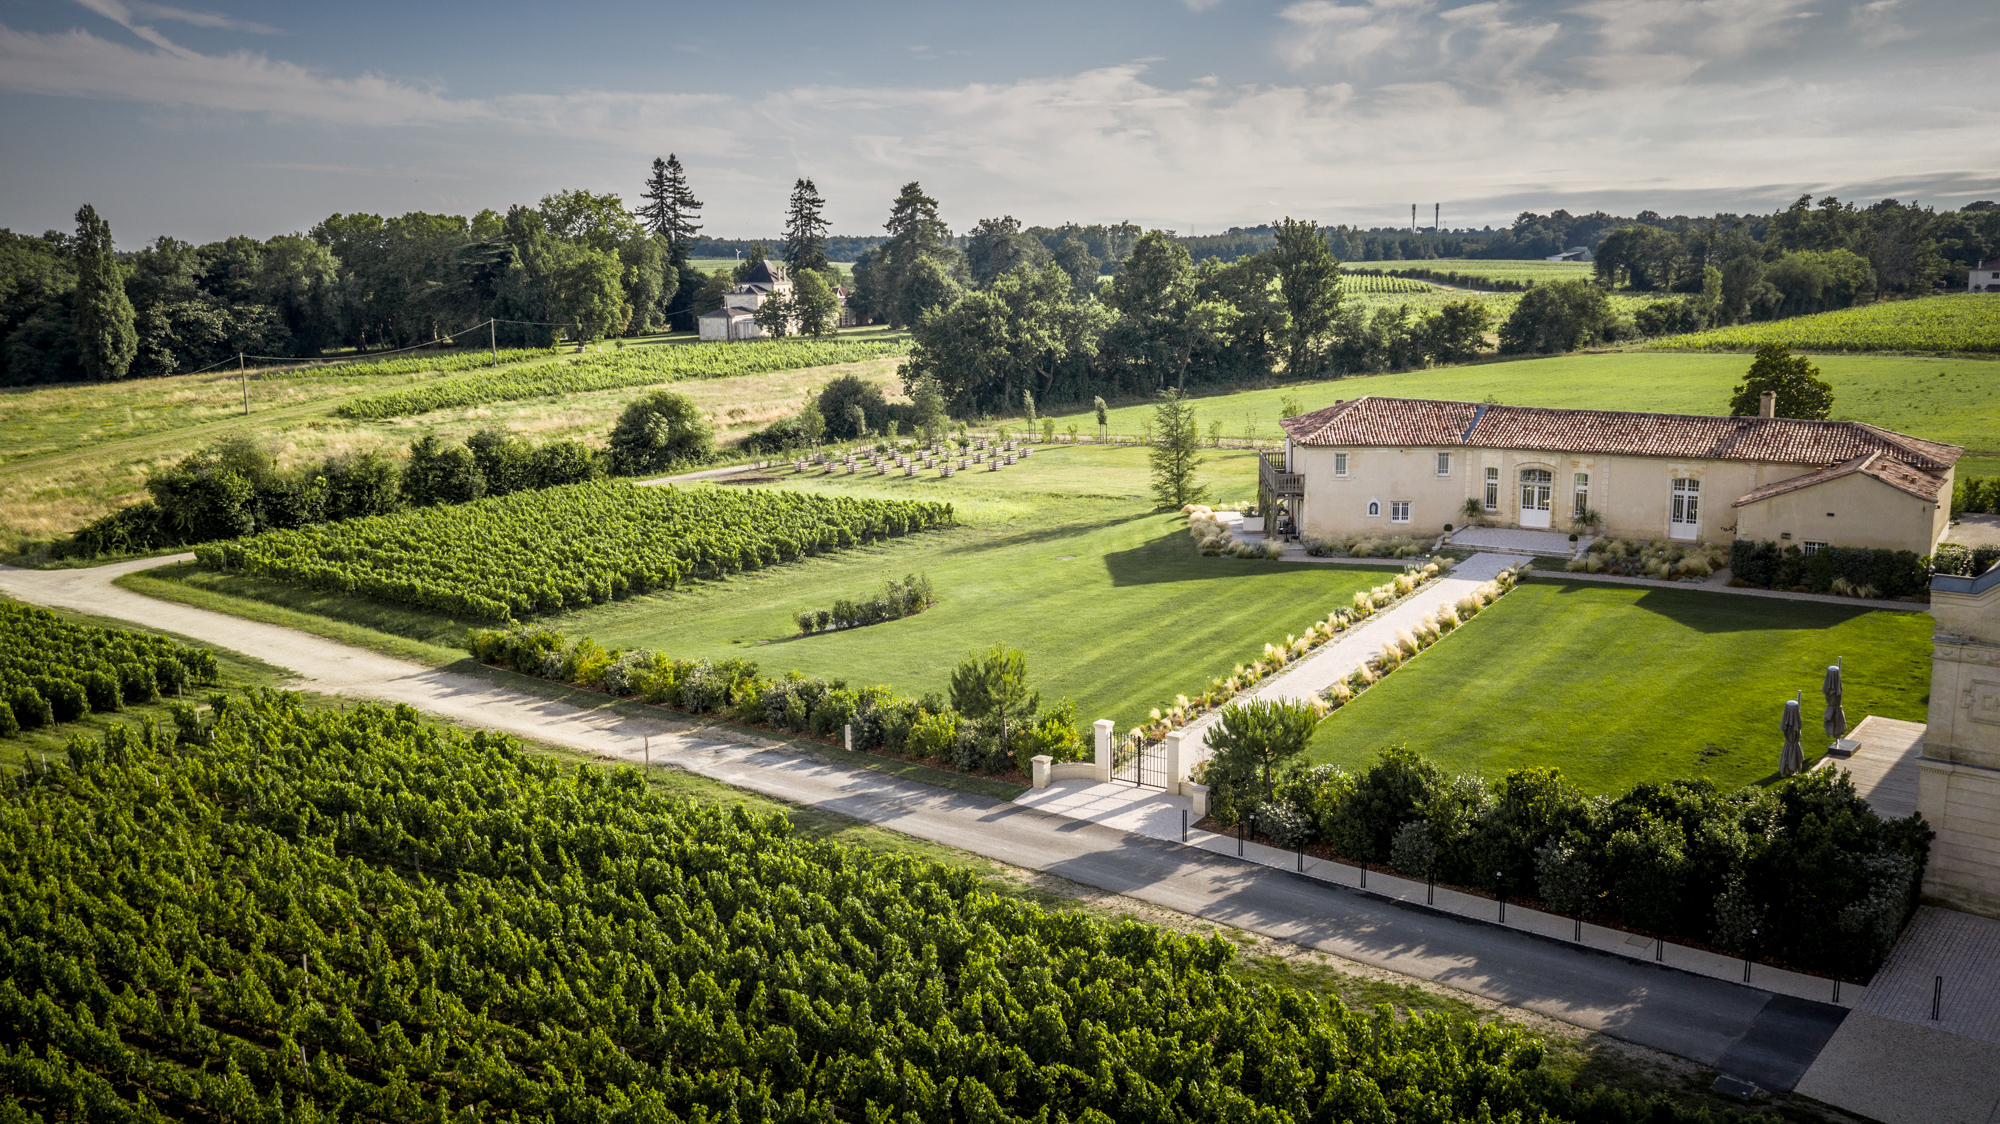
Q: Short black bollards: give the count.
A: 11